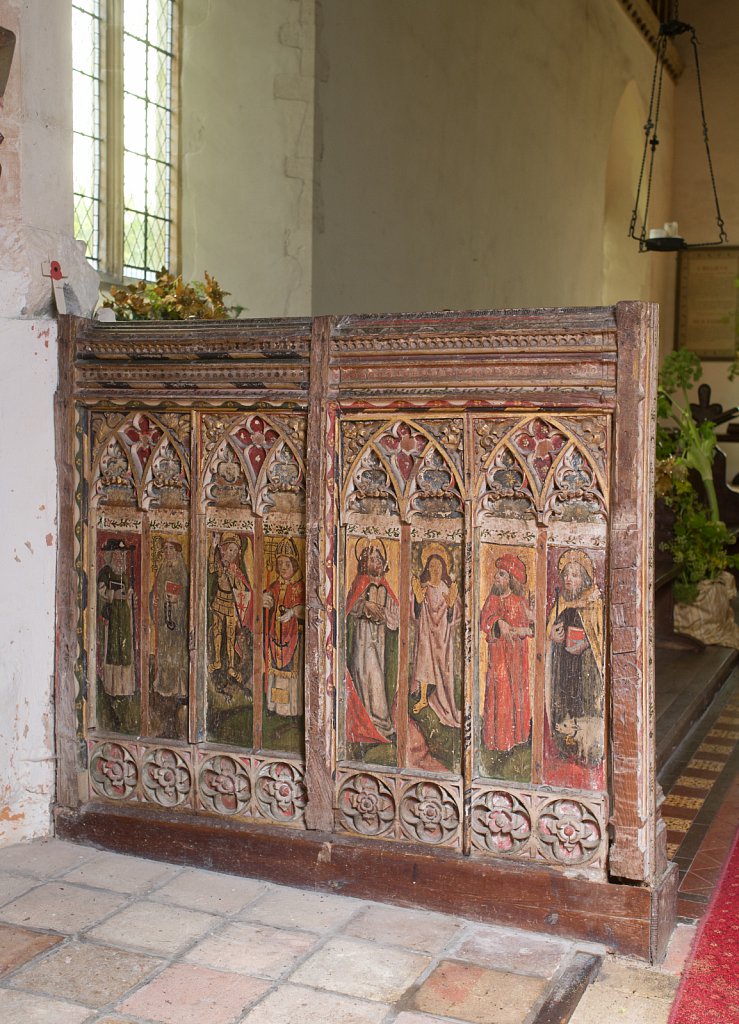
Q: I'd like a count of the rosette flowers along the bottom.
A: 8